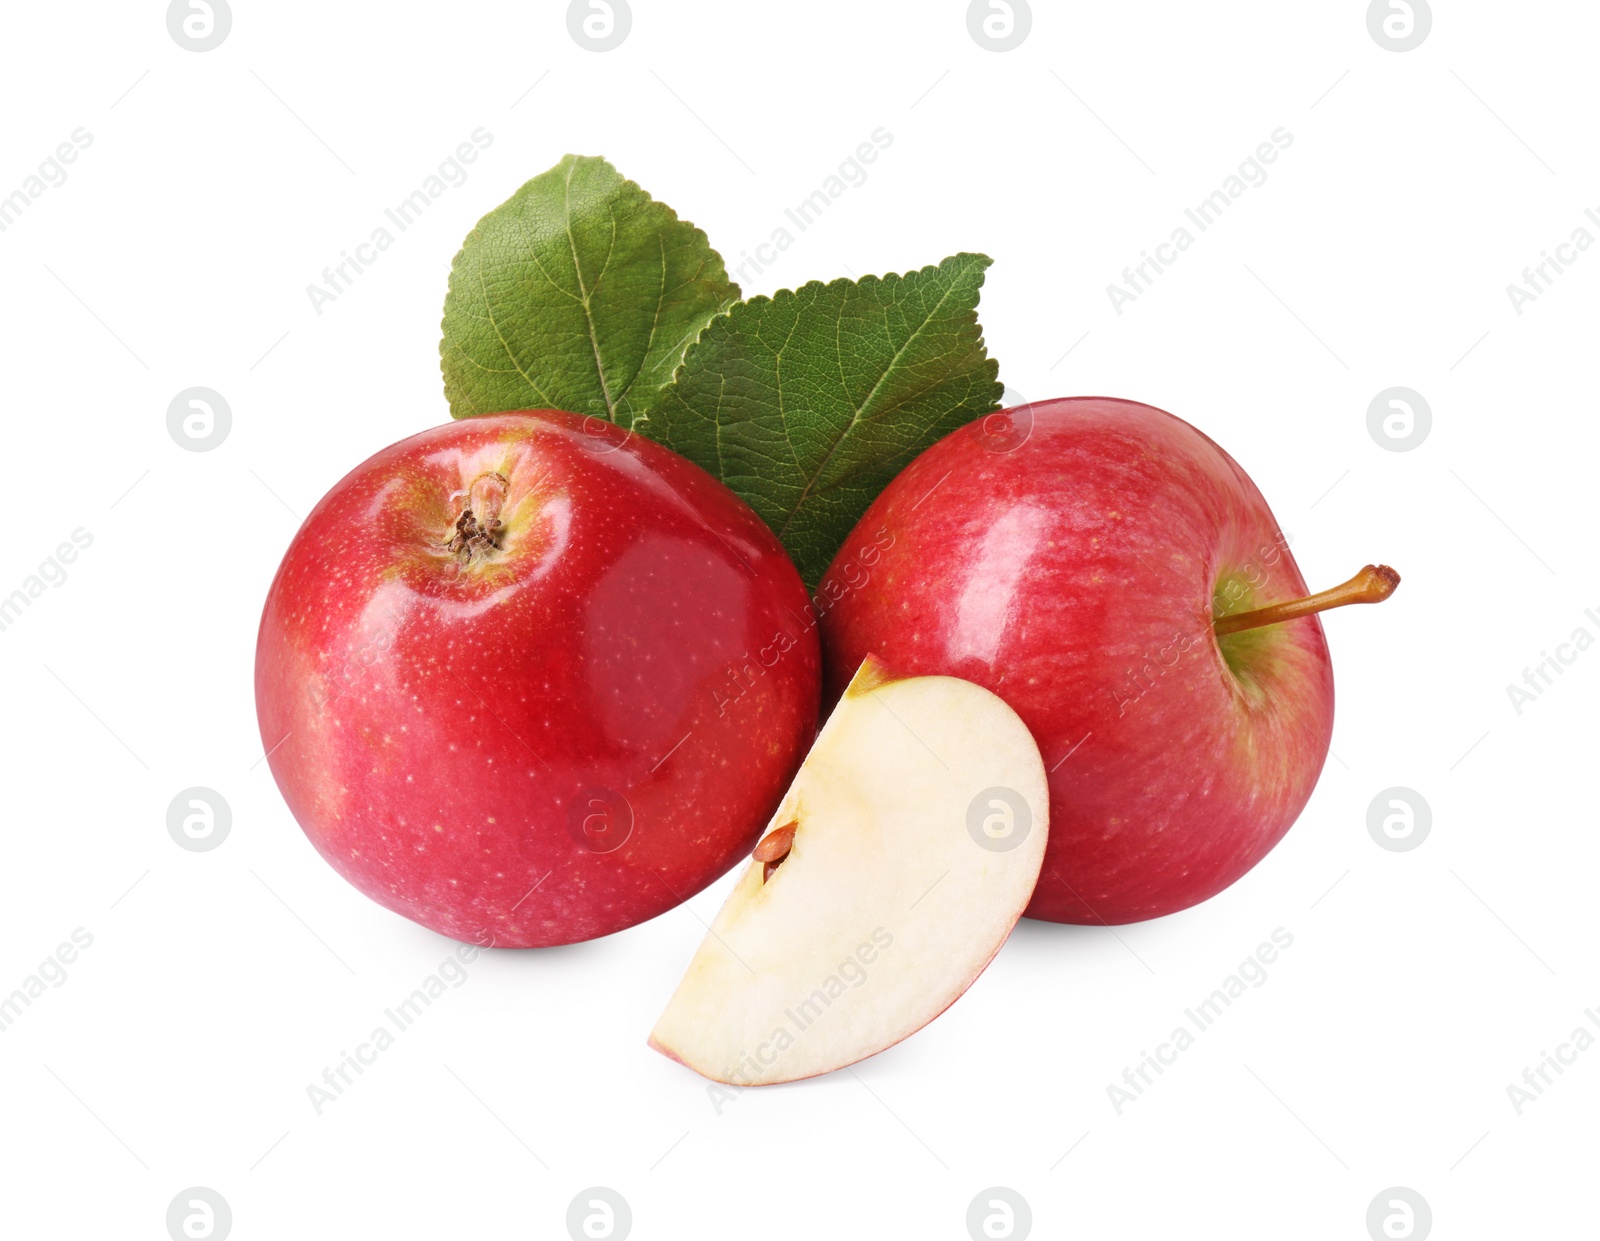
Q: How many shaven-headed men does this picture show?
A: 0